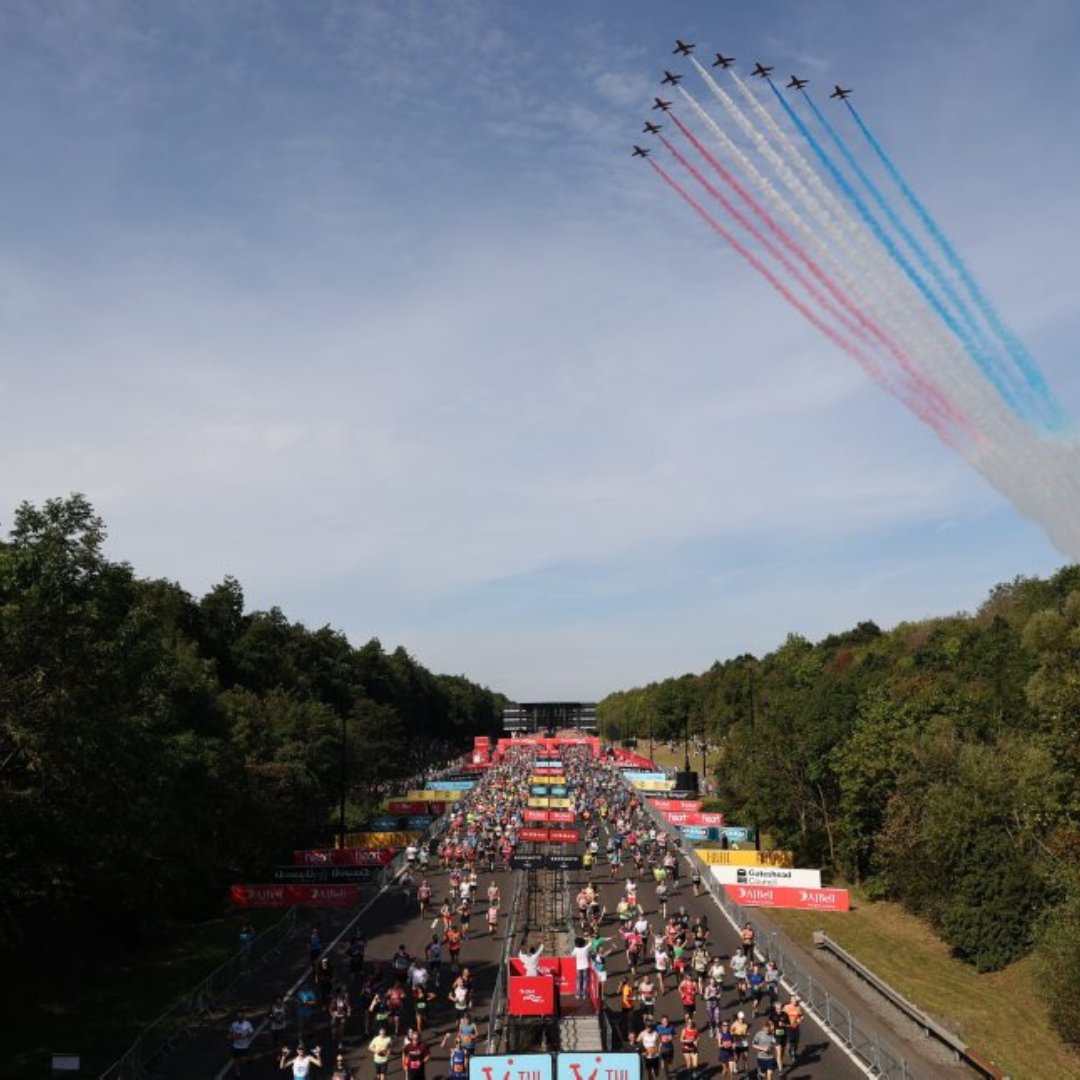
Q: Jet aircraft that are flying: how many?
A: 9